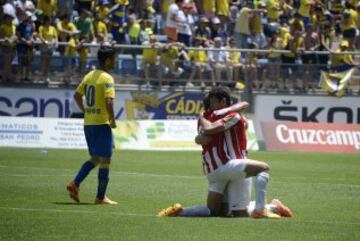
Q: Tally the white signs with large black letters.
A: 1